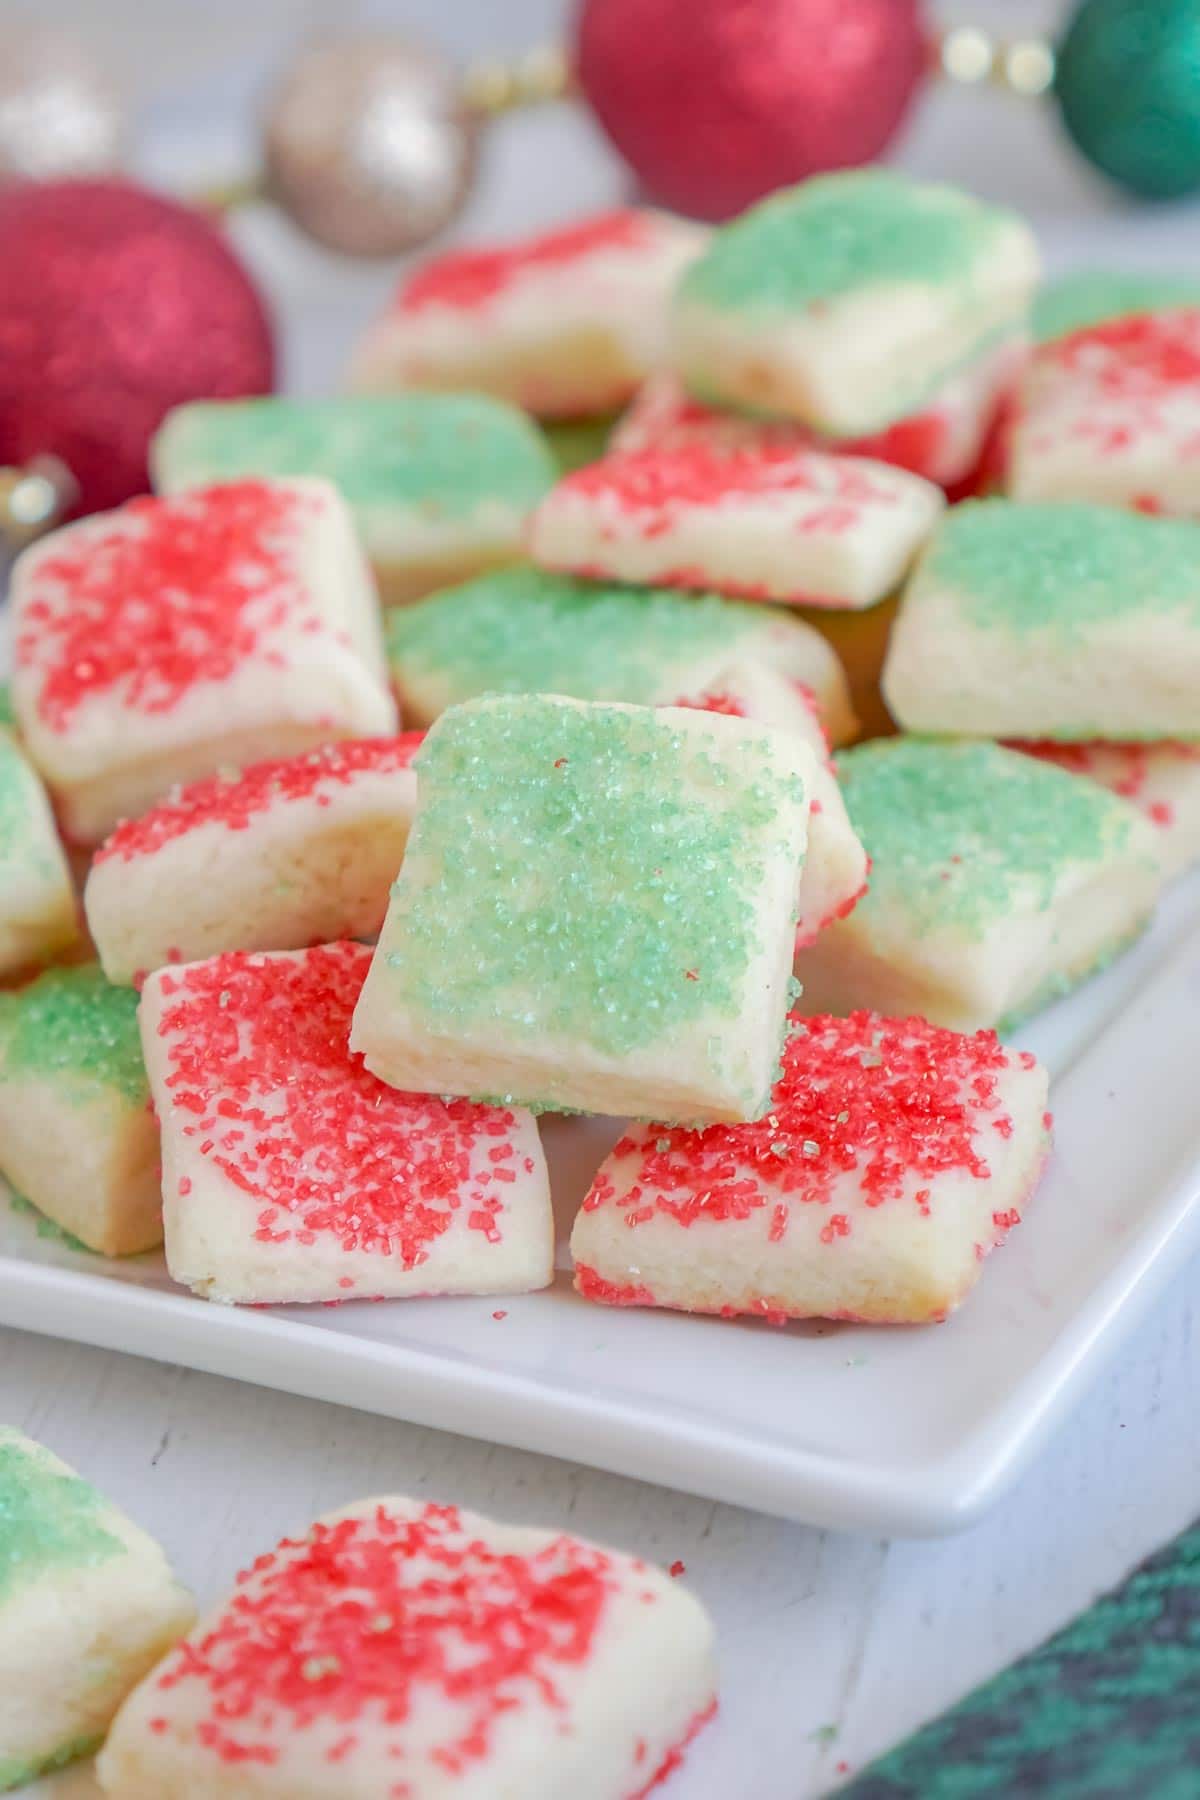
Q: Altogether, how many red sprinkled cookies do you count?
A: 11